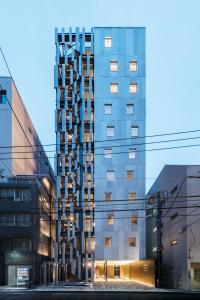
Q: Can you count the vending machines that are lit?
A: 1